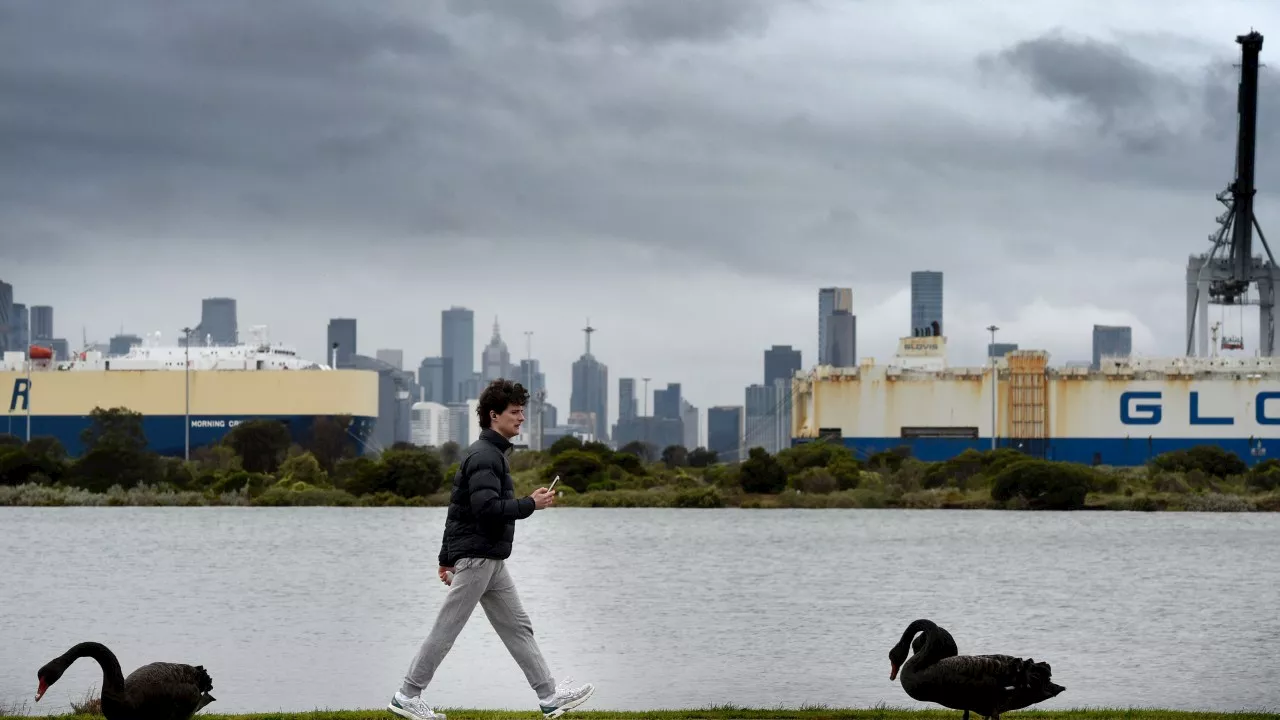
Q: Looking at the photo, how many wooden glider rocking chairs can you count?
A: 0